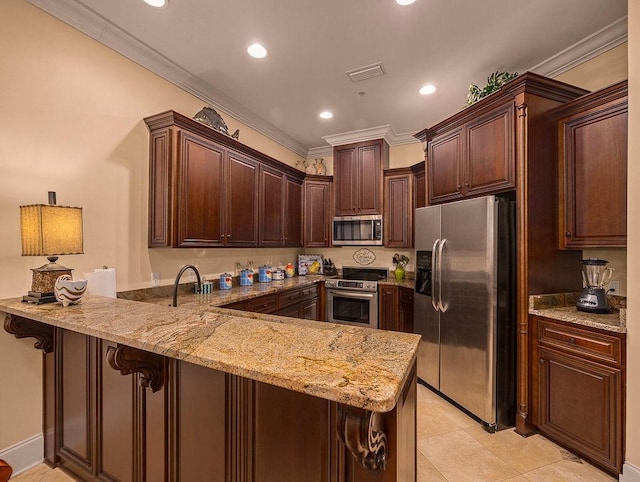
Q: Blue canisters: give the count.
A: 3